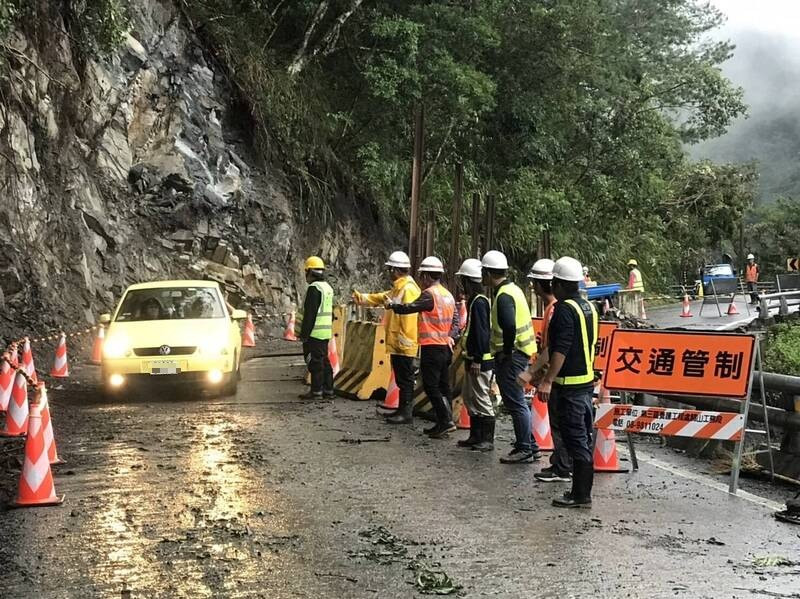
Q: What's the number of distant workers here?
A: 3